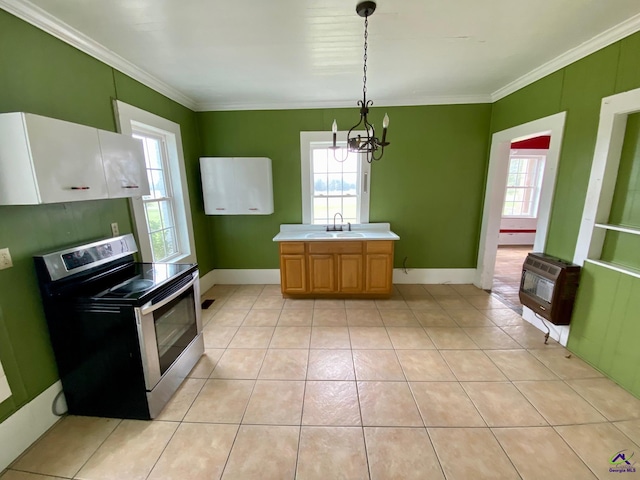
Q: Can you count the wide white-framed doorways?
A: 1